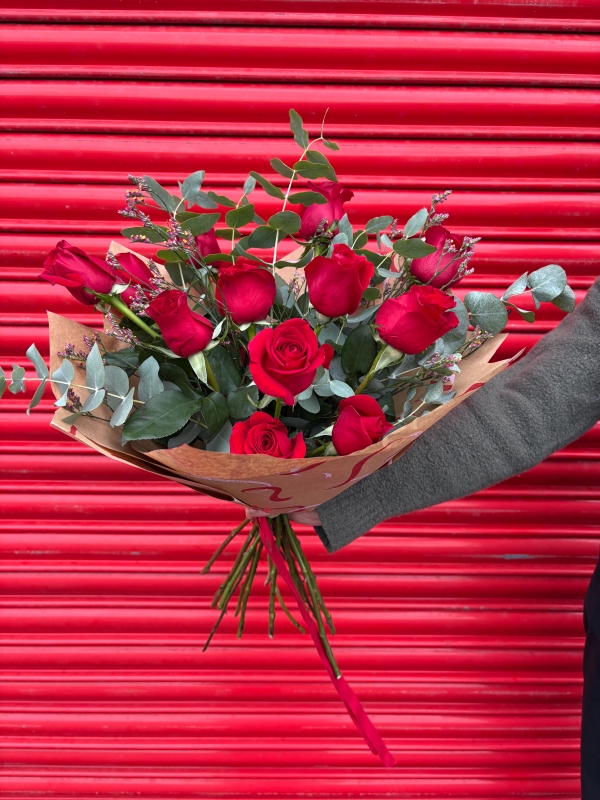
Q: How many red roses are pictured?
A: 12